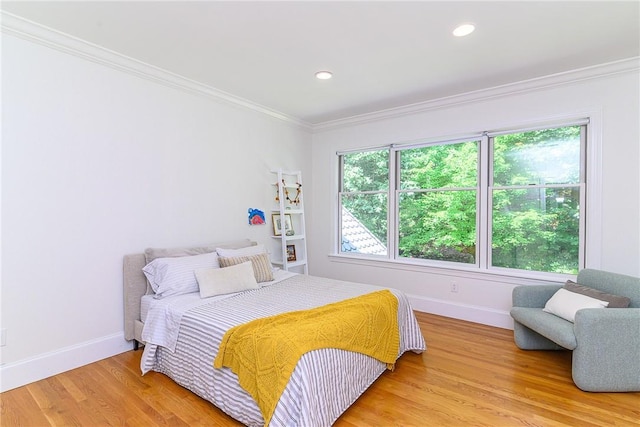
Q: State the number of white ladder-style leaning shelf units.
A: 1